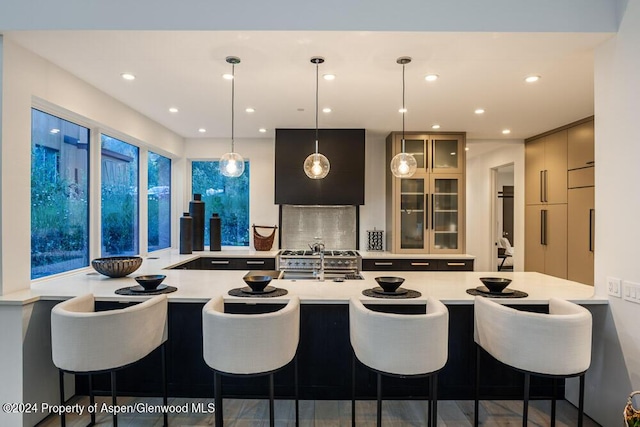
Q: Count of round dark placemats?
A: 4